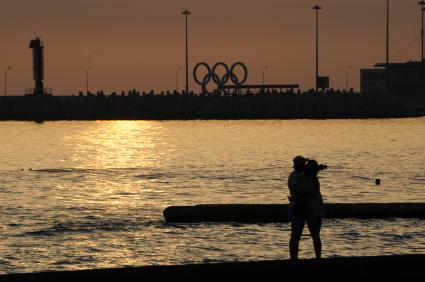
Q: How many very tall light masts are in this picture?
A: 4